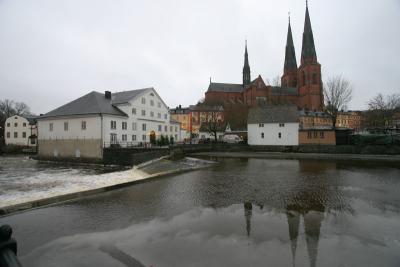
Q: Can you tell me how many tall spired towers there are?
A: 3